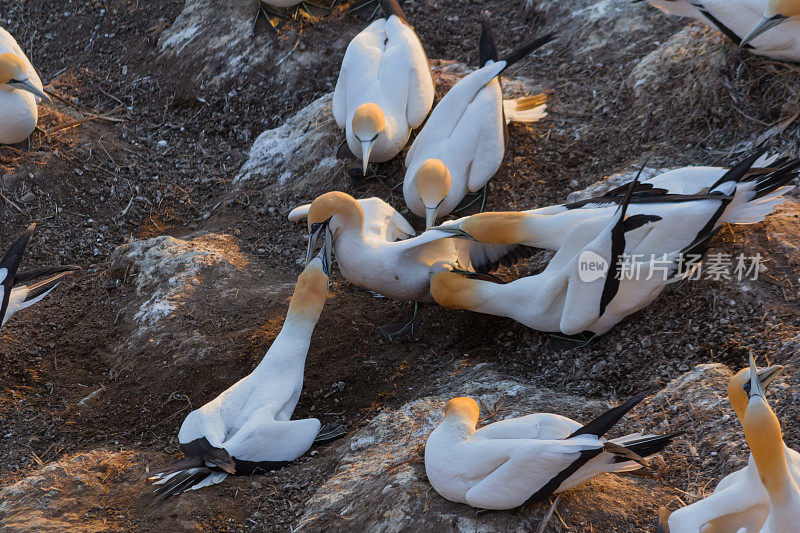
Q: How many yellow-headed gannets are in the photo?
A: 11